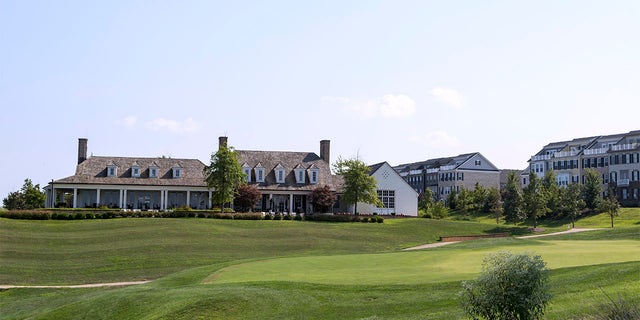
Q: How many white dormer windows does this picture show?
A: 9